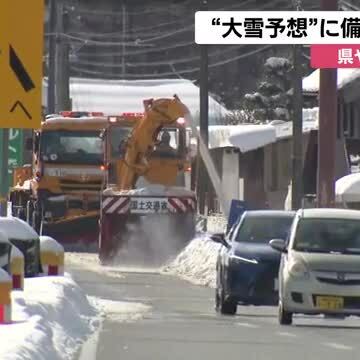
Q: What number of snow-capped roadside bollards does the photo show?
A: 3